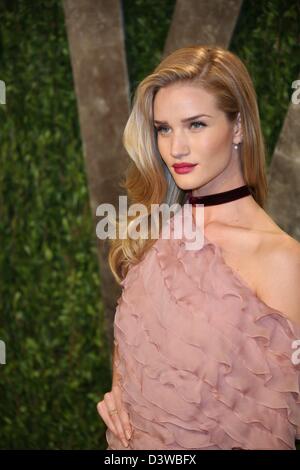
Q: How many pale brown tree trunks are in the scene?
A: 3